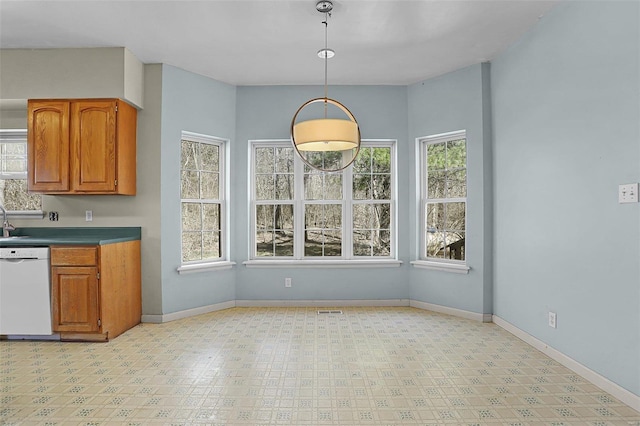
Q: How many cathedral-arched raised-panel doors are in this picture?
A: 2